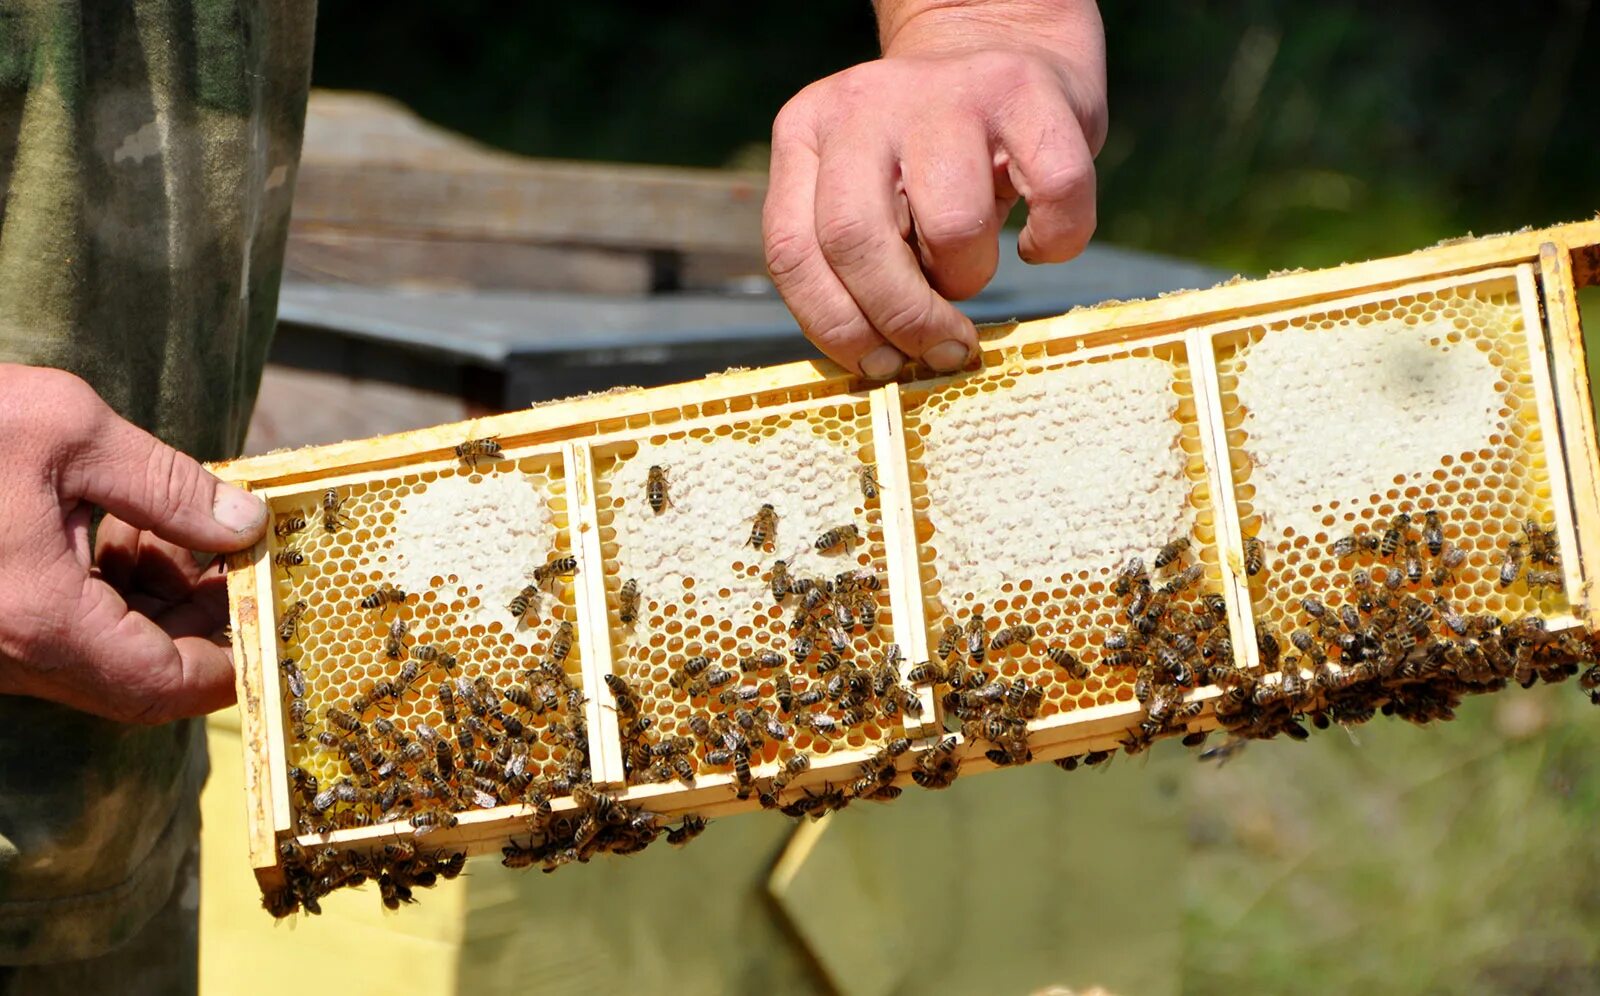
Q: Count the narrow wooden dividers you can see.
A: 3